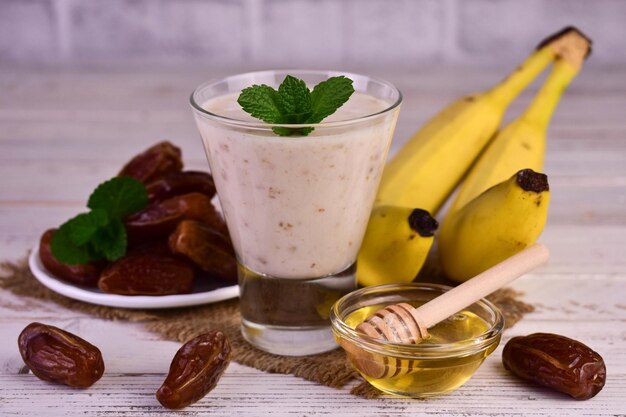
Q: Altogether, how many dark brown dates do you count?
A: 9